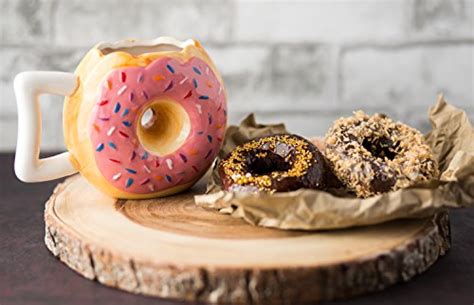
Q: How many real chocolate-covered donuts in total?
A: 2